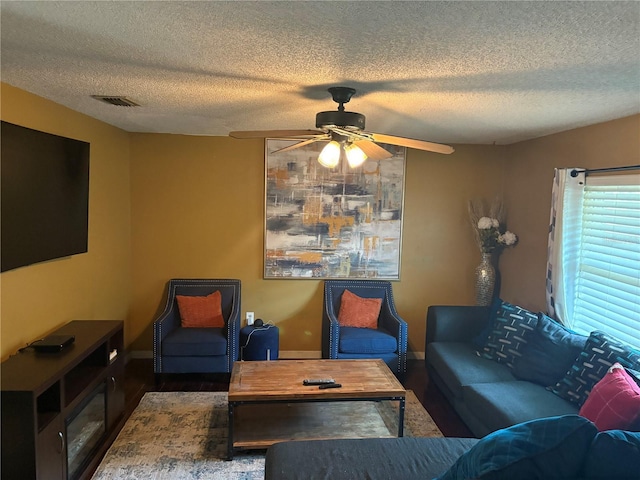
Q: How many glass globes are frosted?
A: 2